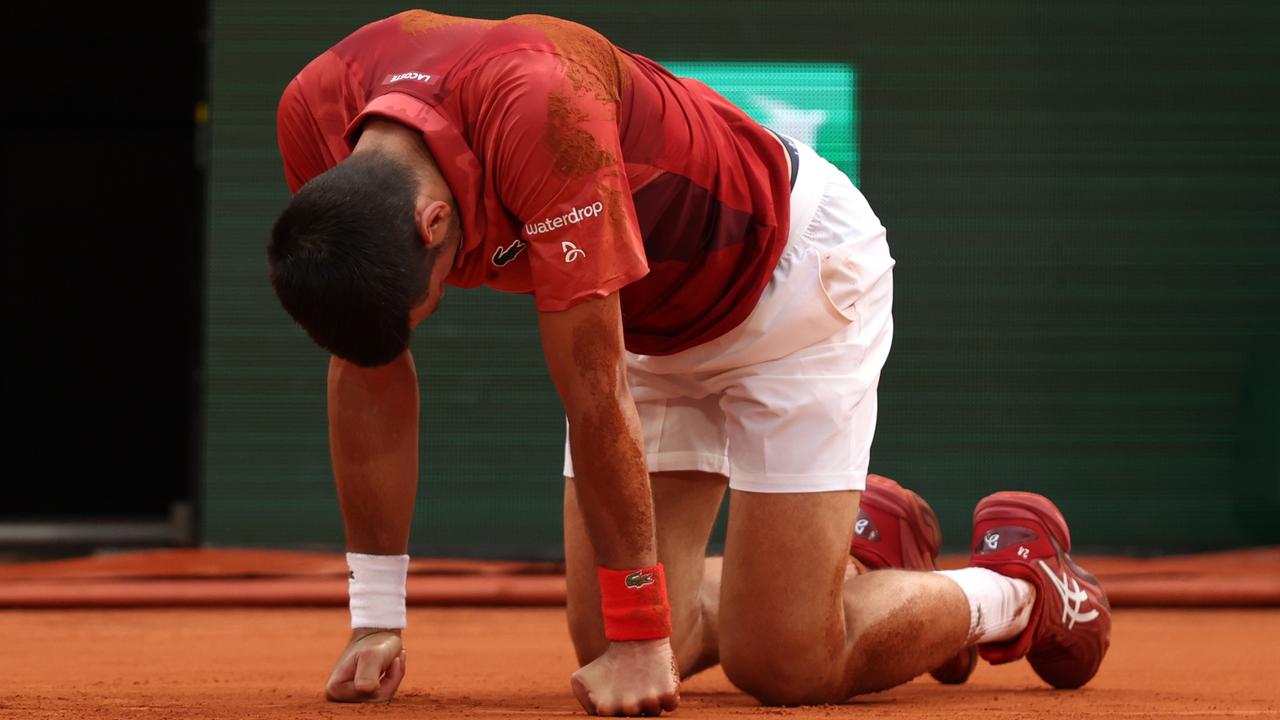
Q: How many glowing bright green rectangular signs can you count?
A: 1